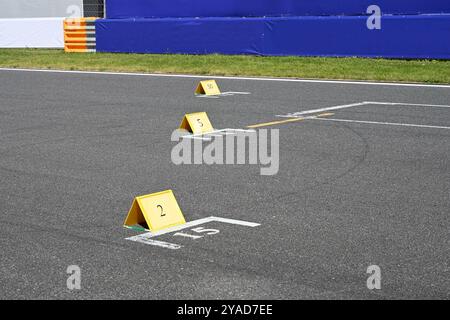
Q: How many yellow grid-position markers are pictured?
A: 3